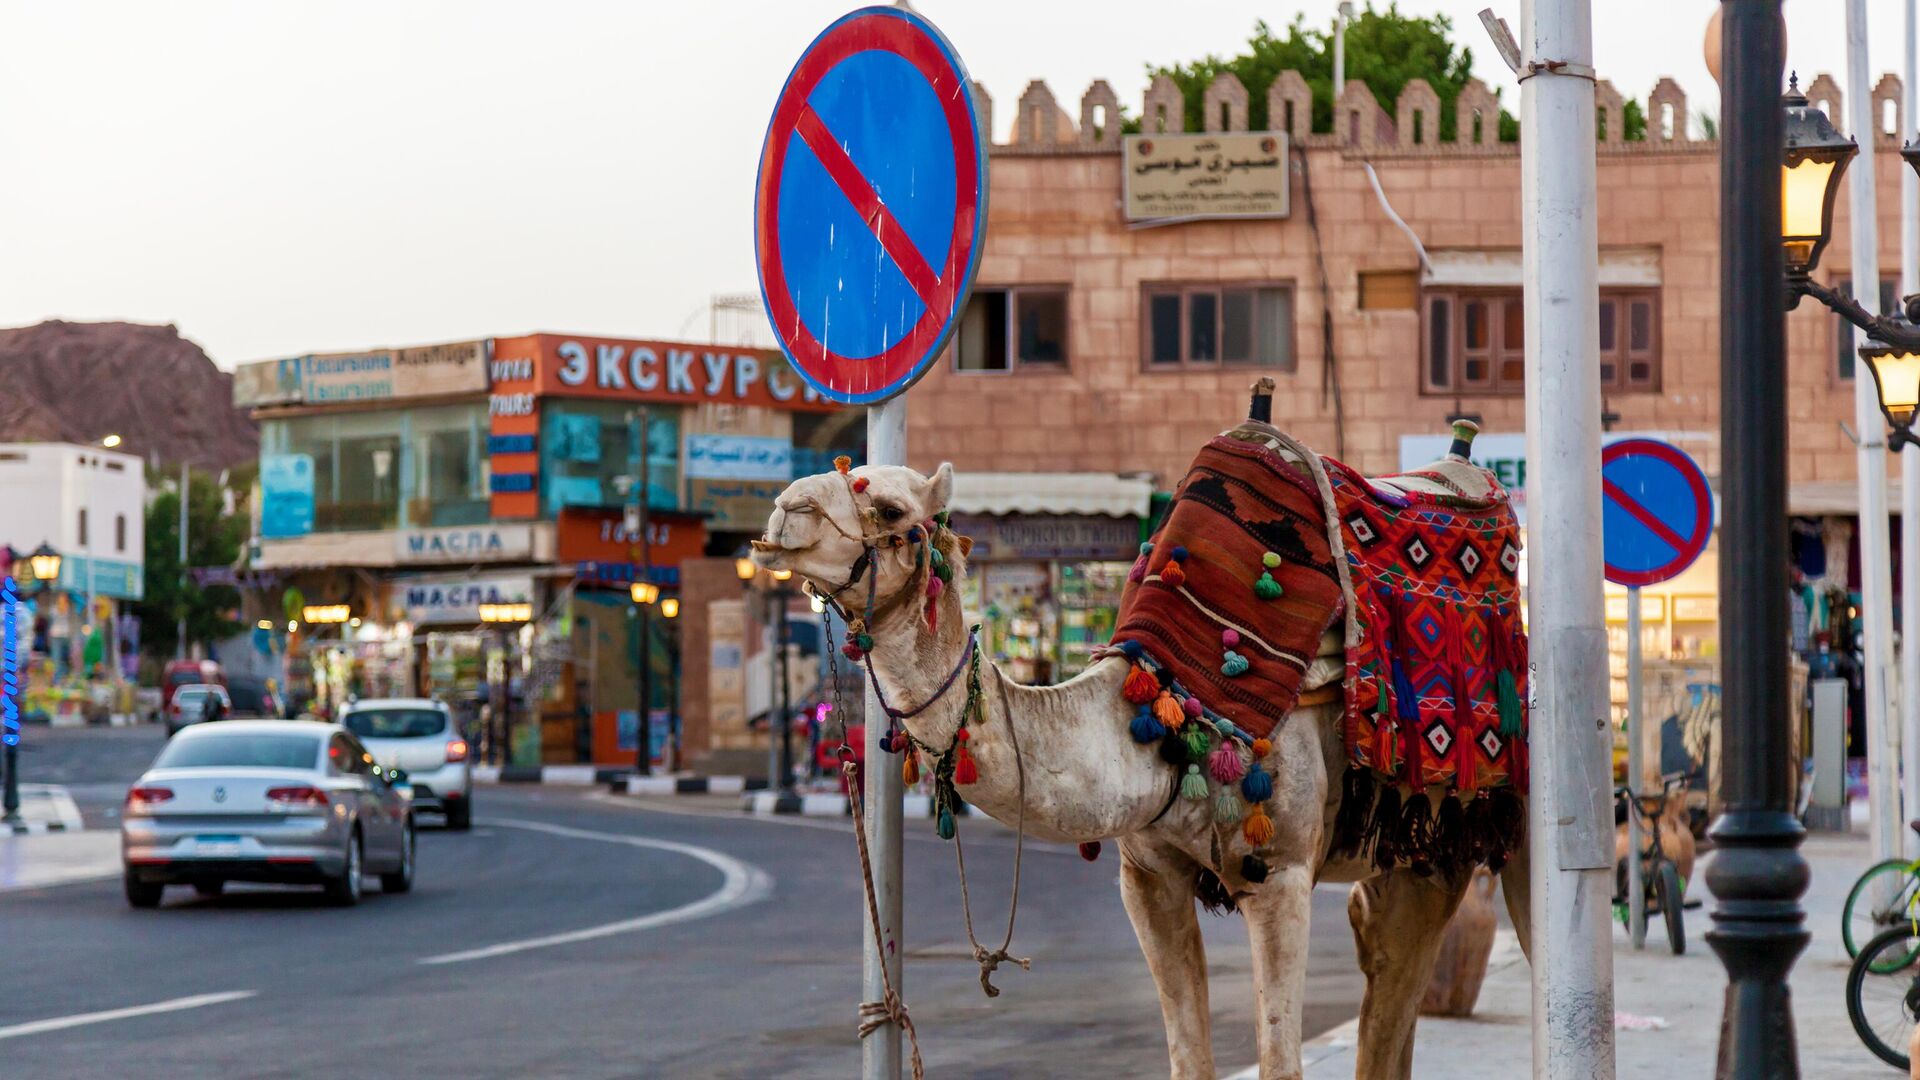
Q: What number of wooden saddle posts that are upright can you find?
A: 2